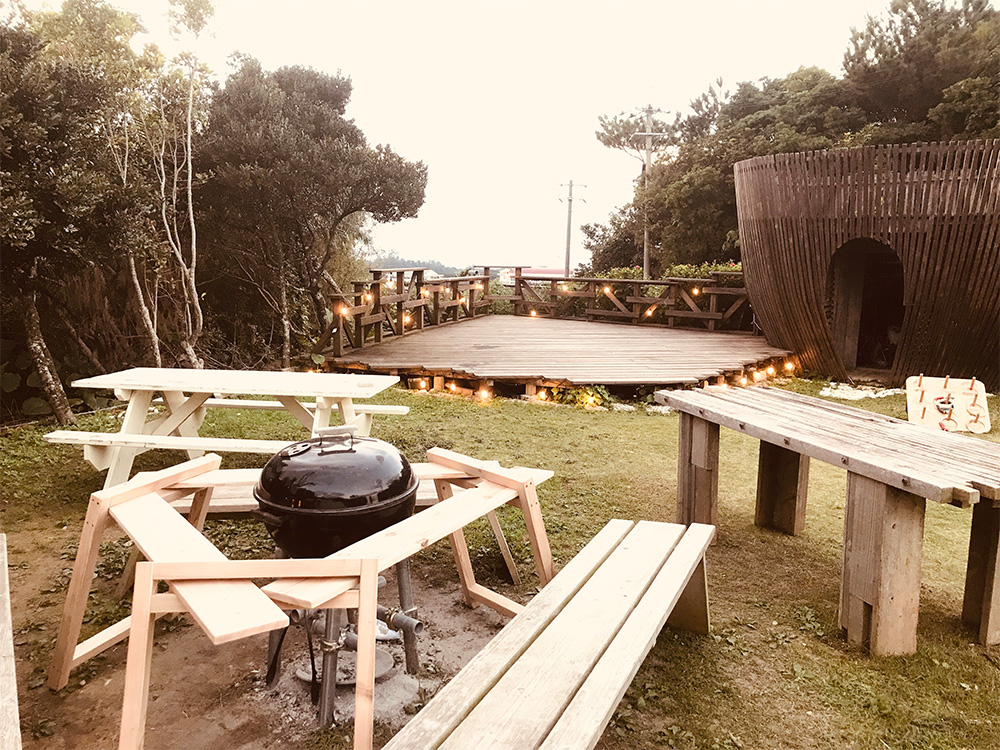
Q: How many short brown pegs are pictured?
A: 9